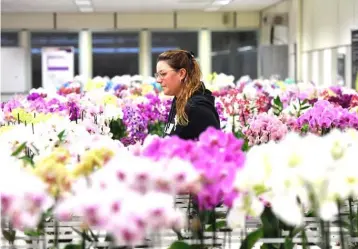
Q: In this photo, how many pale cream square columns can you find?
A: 4